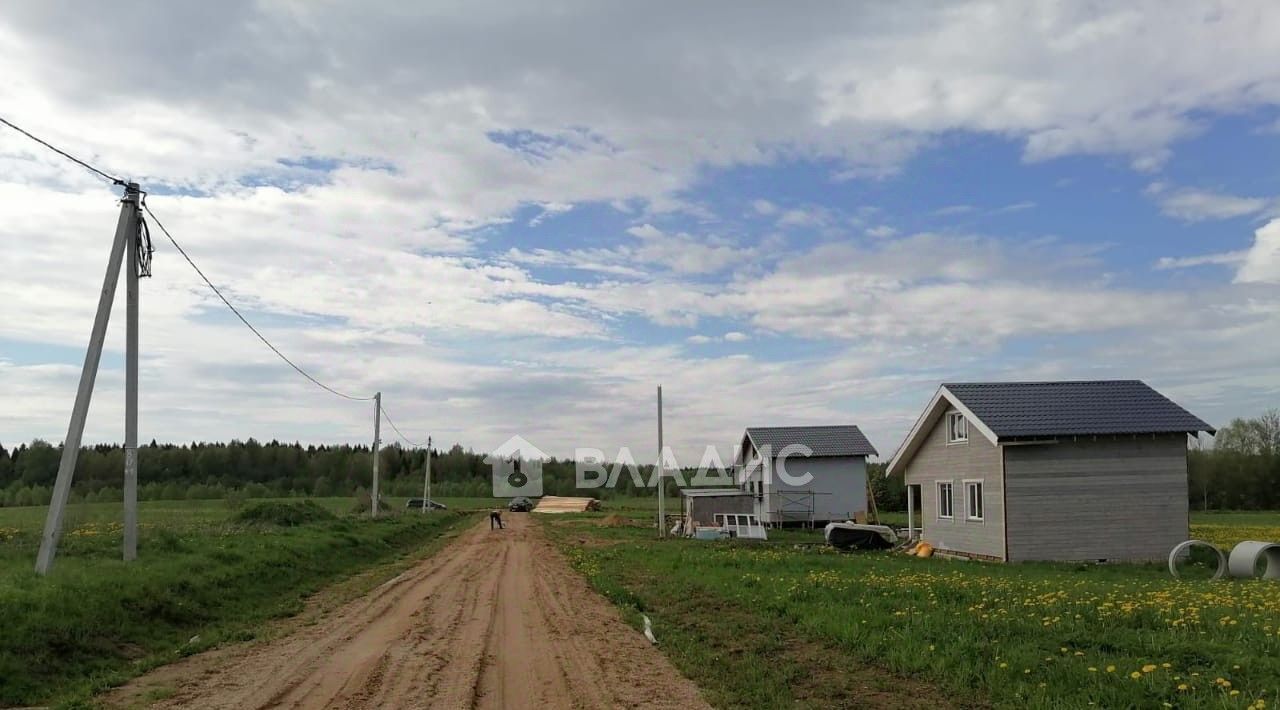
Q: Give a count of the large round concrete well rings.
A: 2